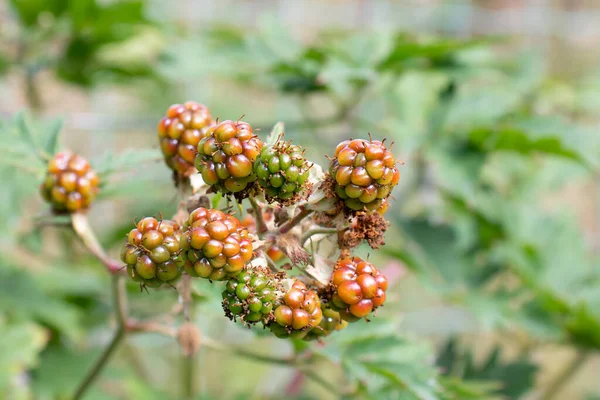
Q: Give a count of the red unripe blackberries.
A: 8